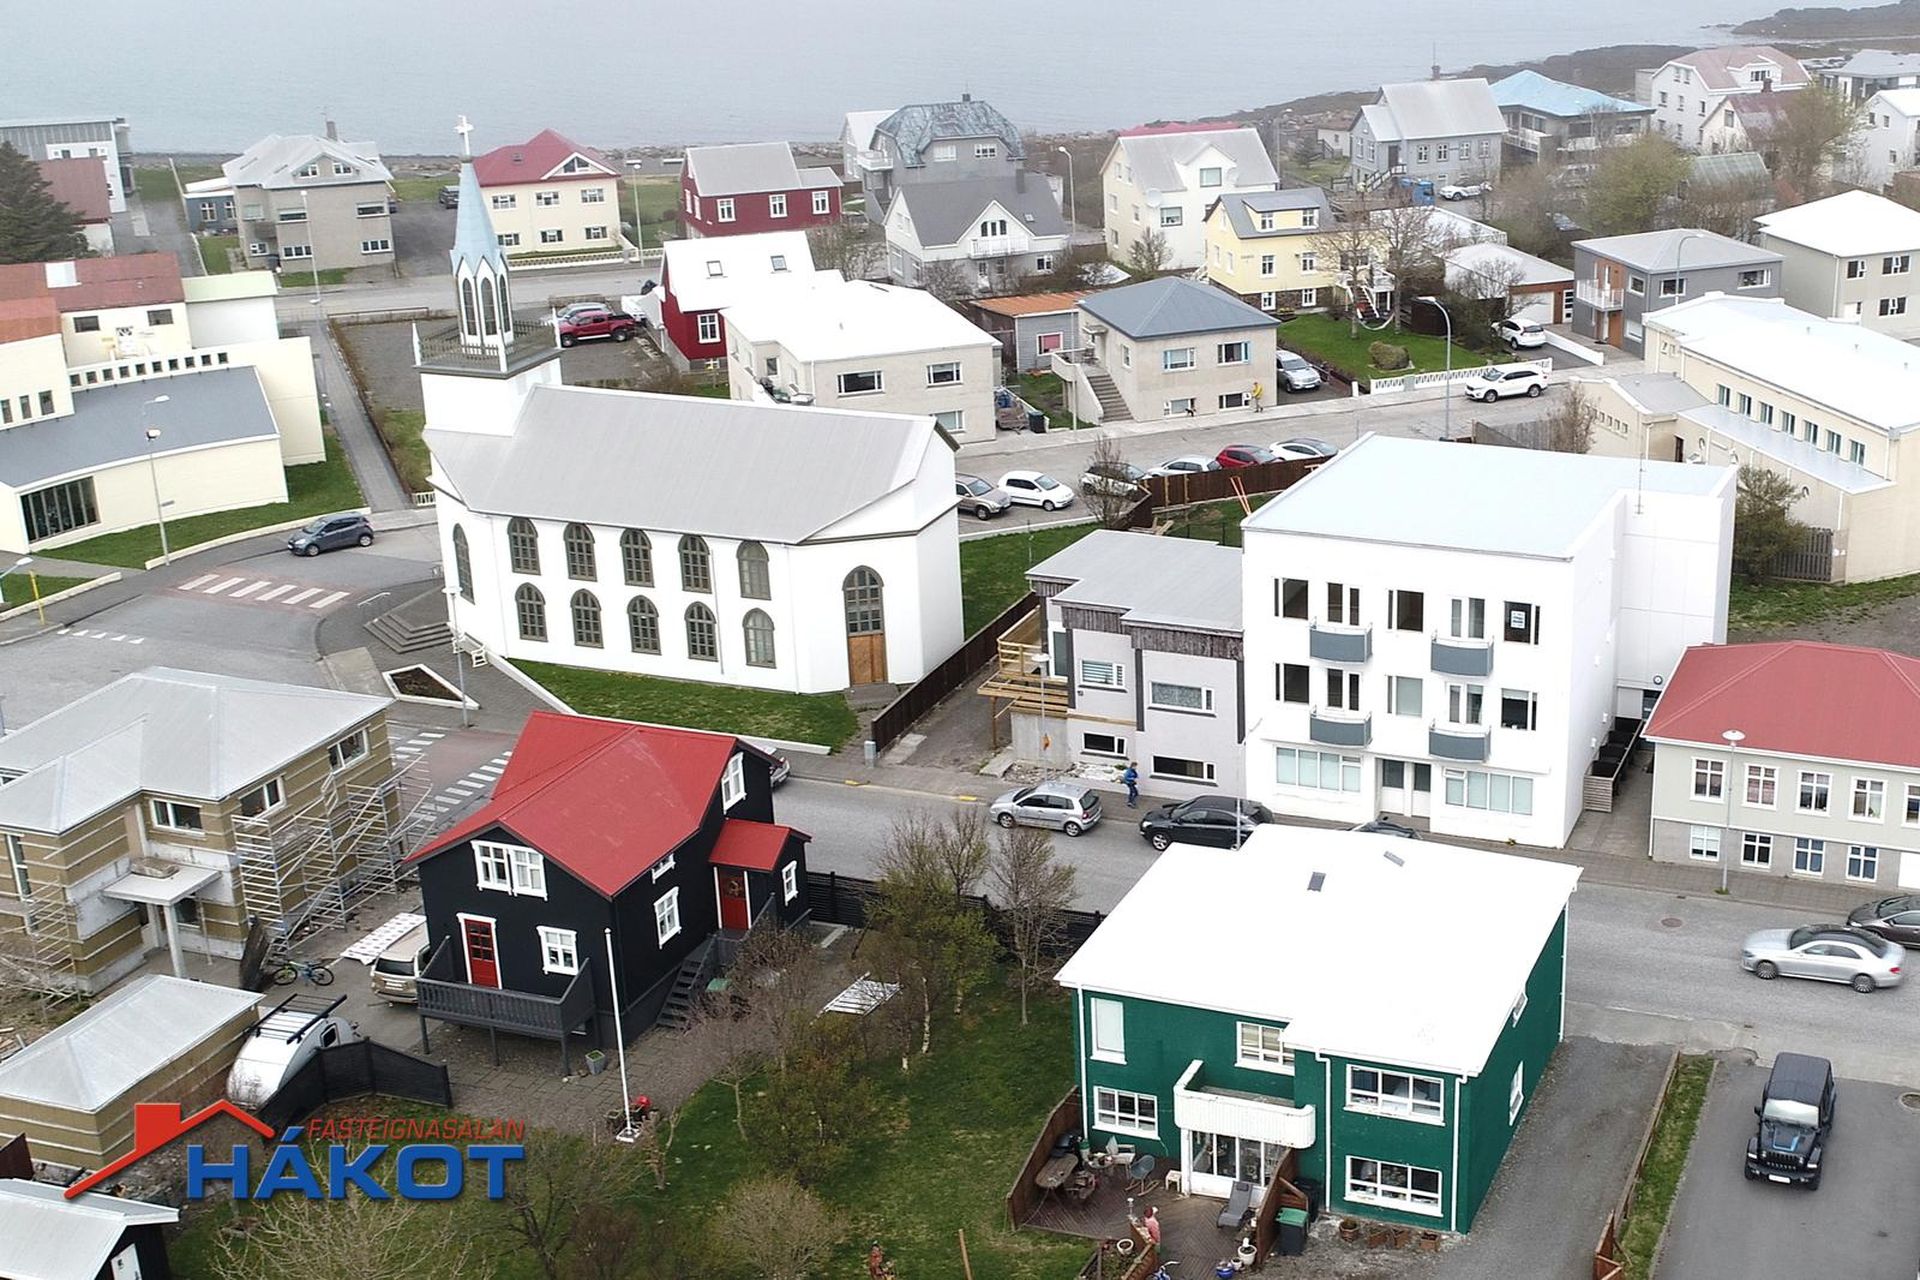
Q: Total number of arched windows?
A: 15